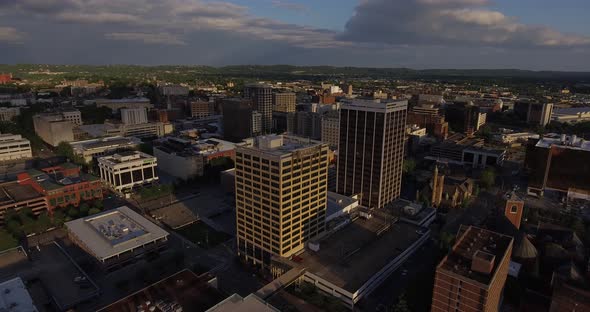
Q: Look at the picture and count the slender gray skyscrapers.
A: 1